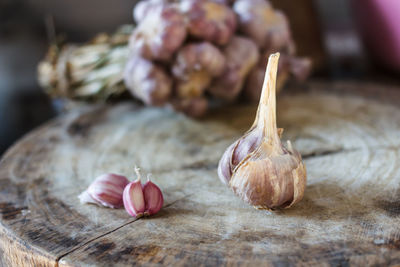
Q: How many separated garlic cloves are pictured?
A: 3